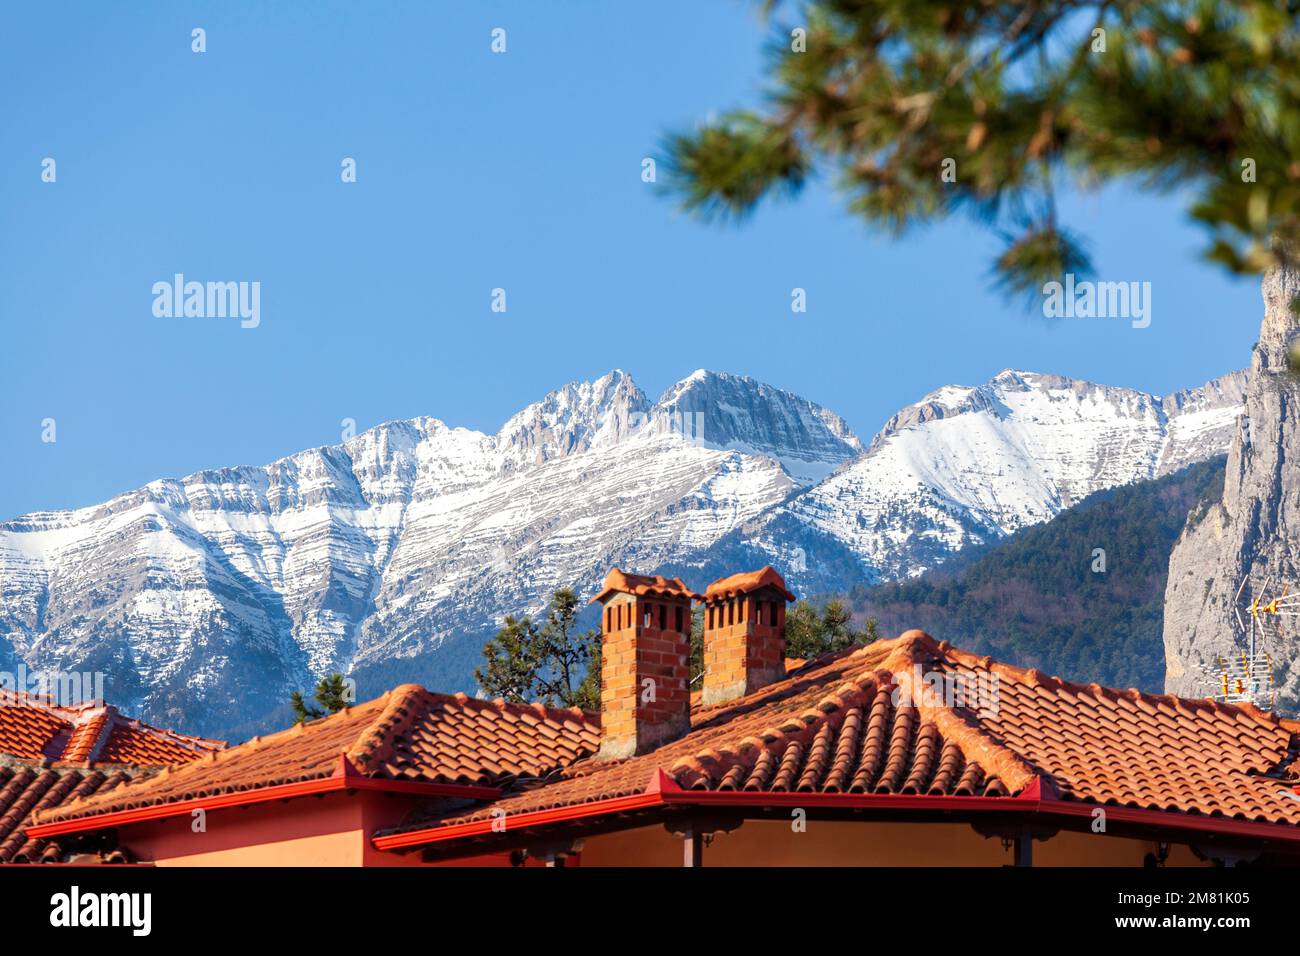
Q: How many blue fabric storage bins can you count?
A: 0